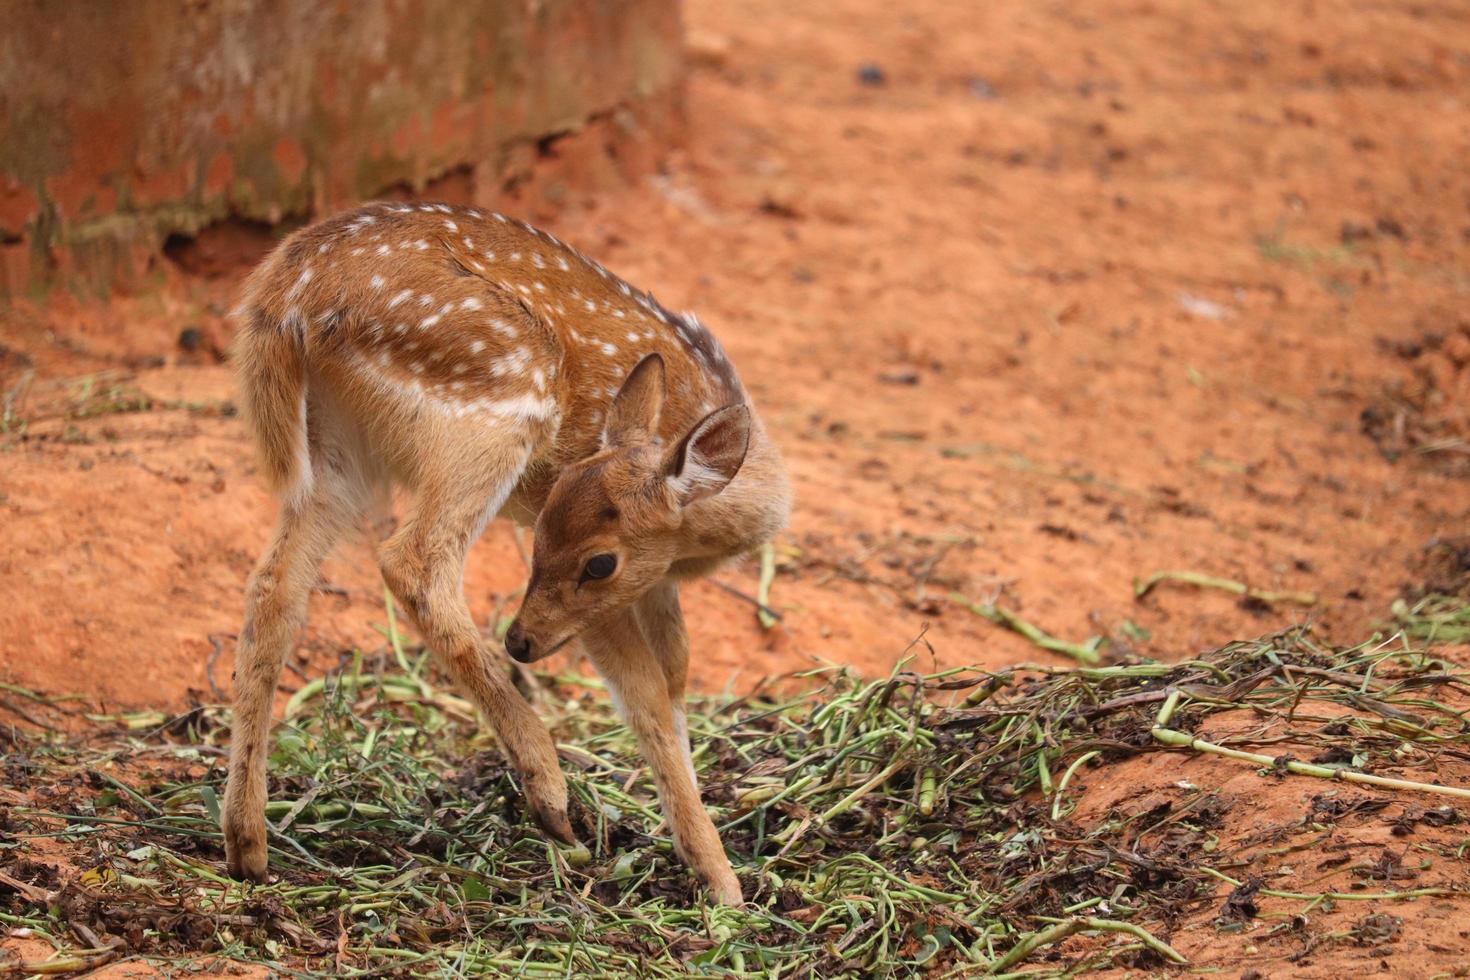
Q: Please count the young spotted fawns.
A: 1